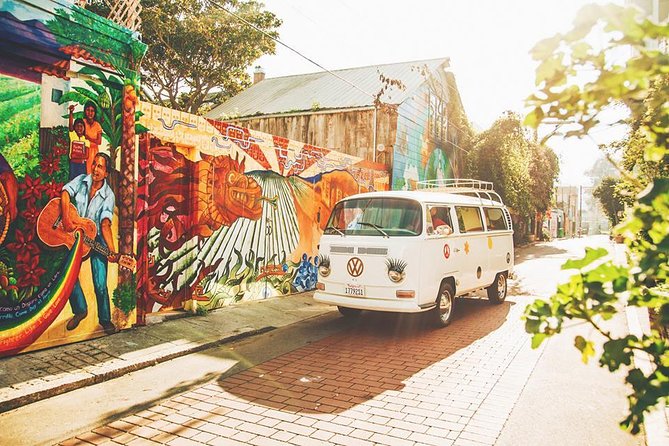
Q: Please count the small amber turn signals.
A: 2